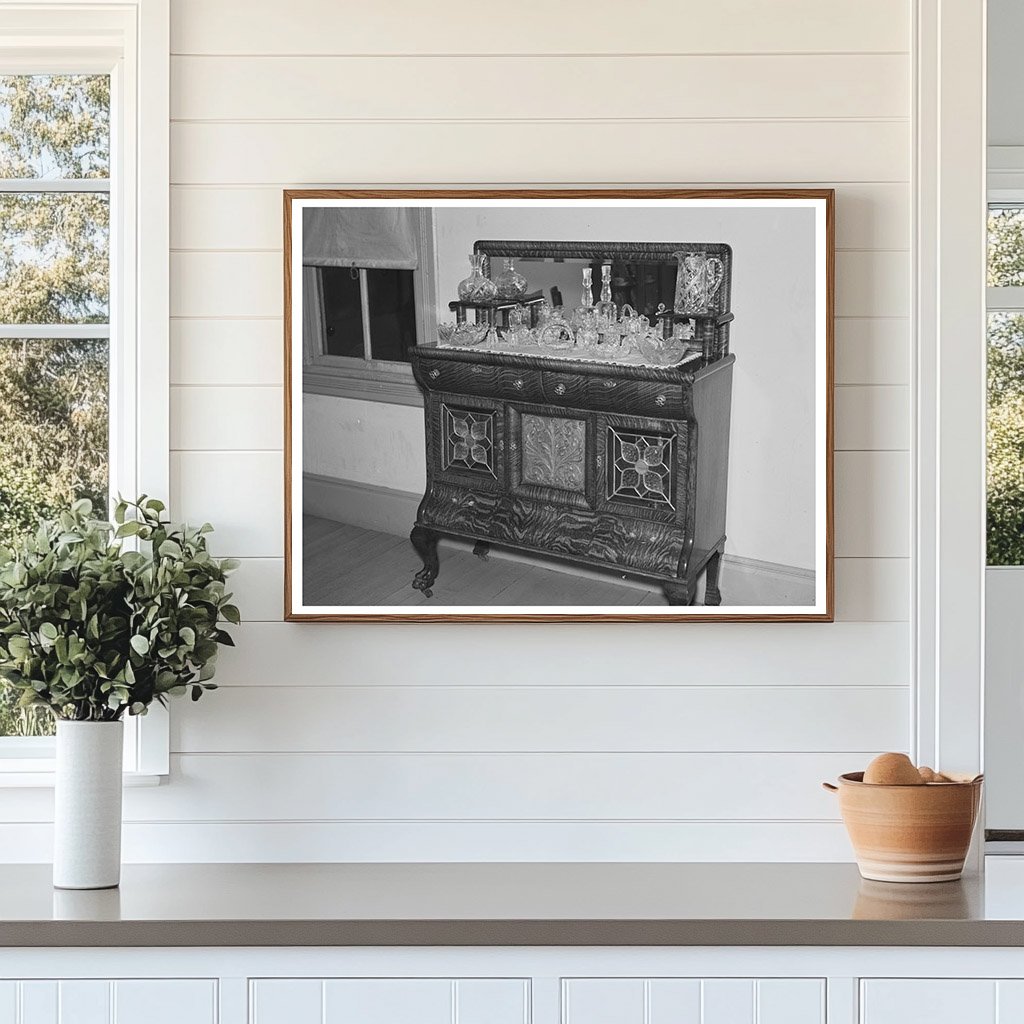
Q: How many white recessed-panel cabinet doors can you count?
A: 4